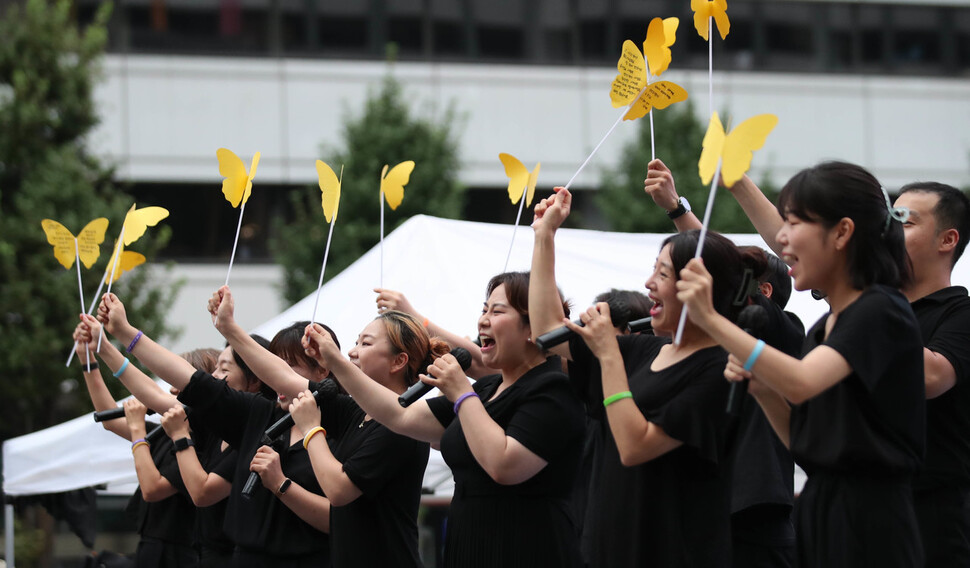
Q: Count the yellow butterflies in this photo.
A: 11